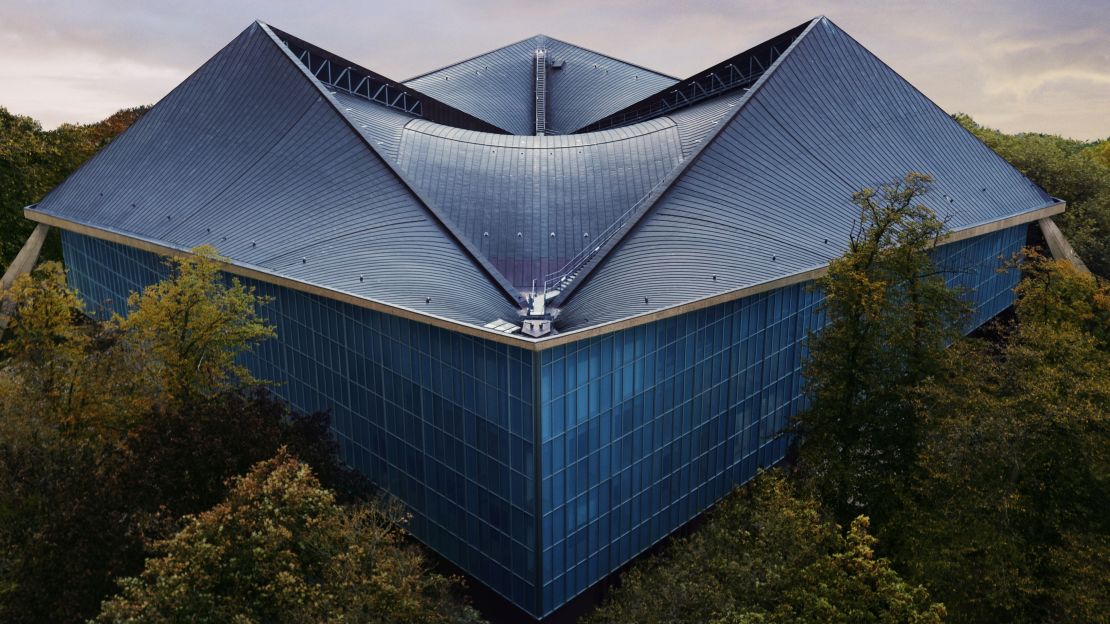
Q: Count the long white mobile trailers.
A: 0